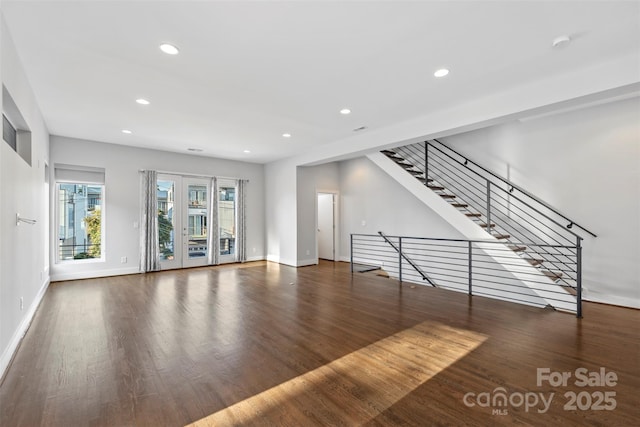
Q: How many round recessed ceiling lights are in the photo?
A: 7